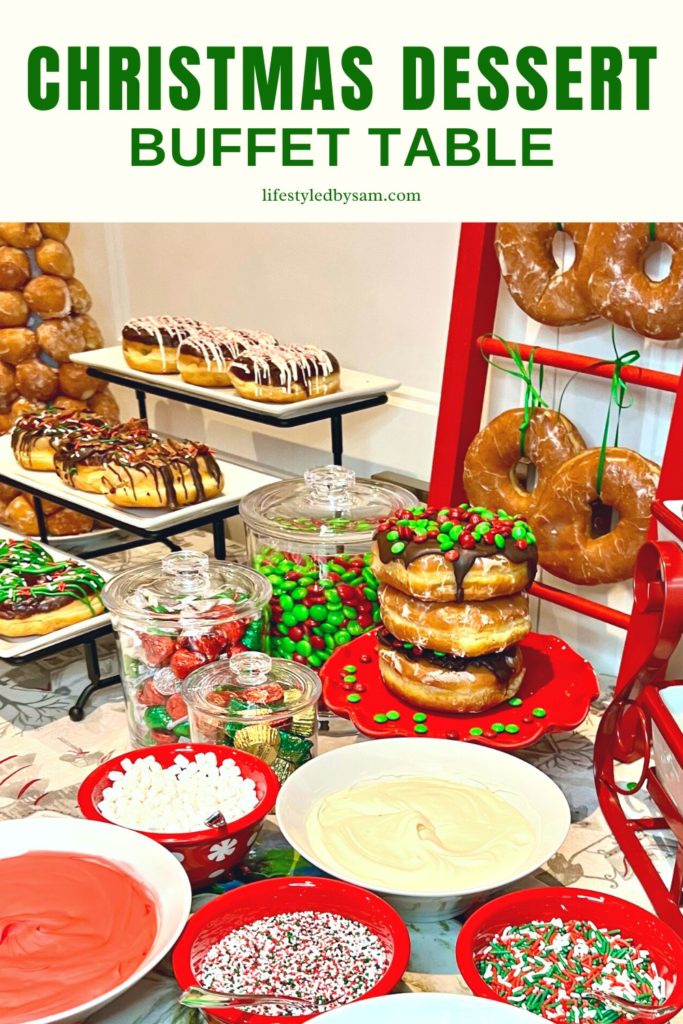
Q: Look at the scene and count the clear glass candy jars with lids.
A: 3